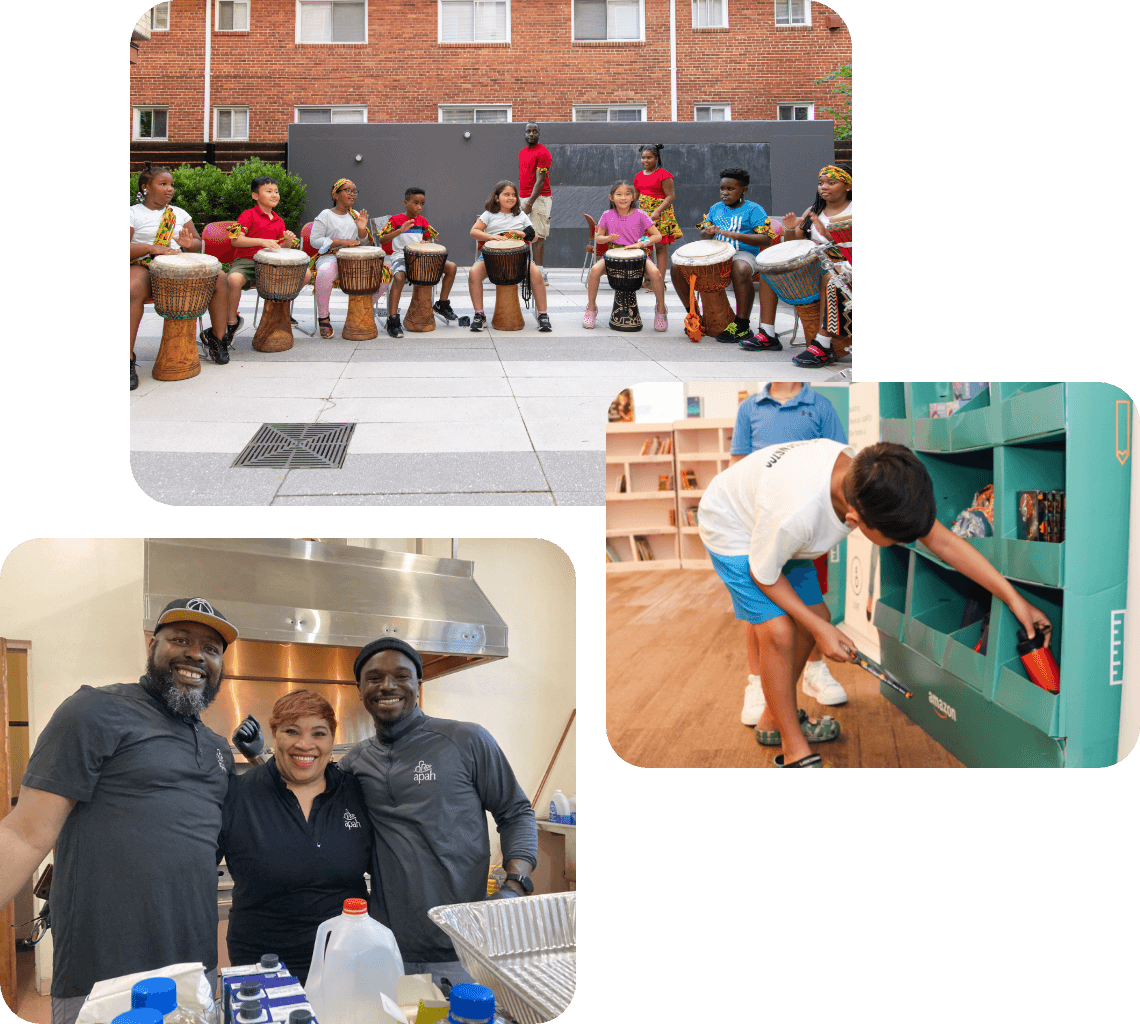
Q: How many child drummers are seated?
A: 8